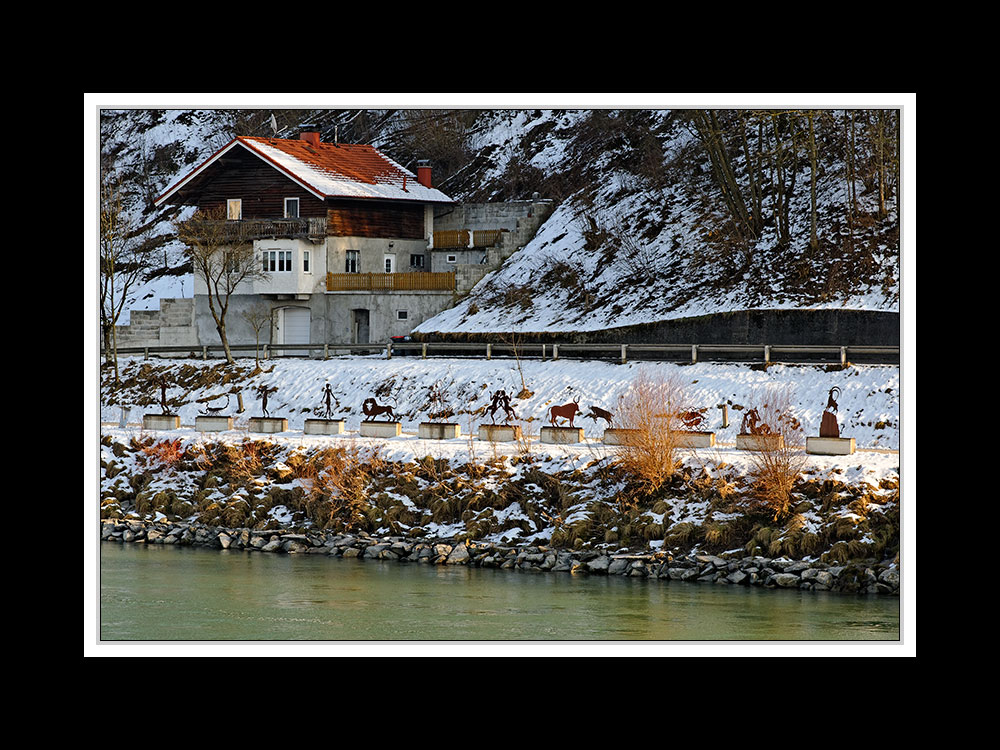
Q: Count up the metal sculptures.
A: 12